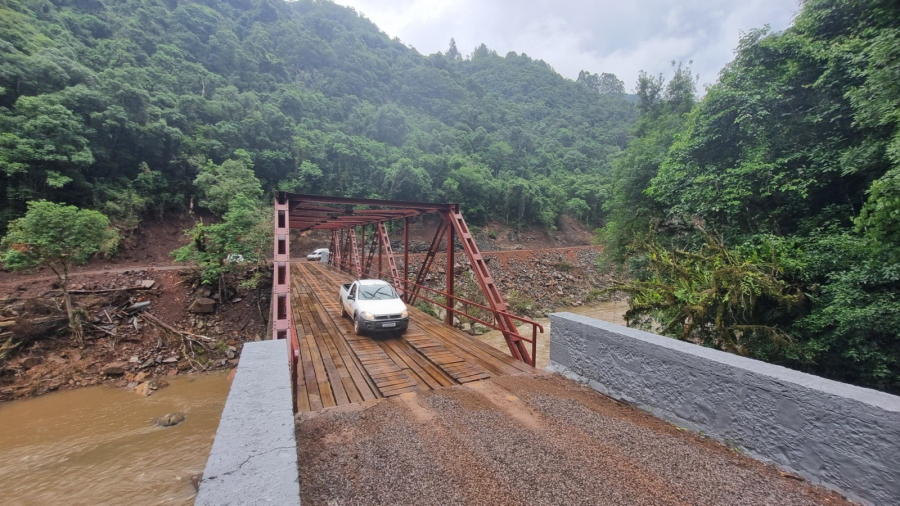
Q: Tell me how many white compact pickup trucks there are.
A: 1